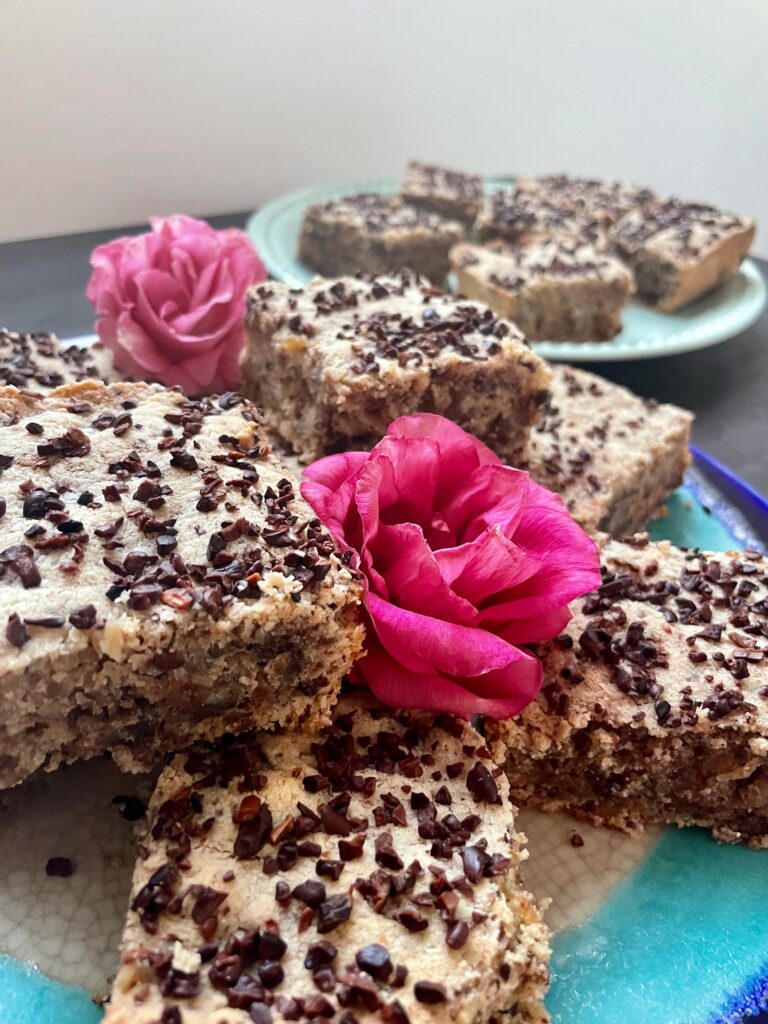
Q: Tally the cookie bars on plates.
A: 12